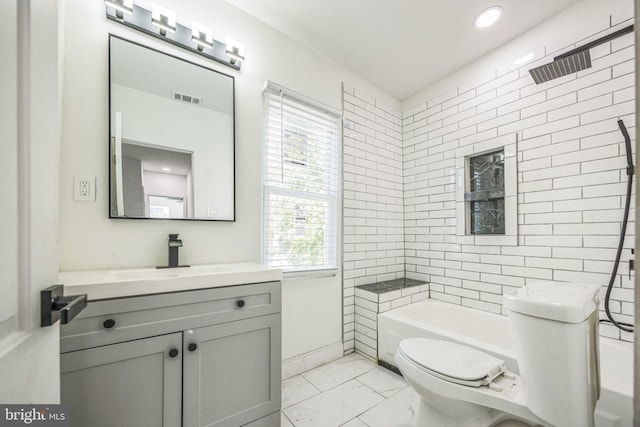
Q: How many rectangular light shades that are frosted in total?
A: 4